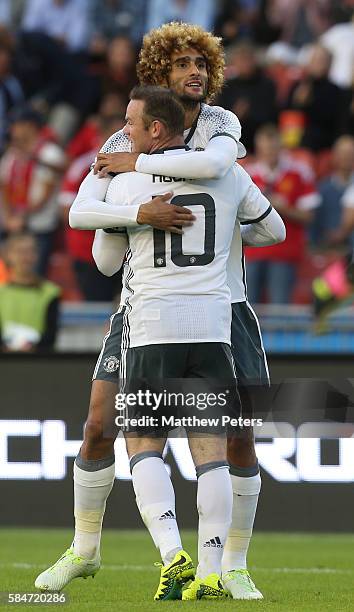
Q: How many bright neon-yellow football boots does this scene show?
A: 2